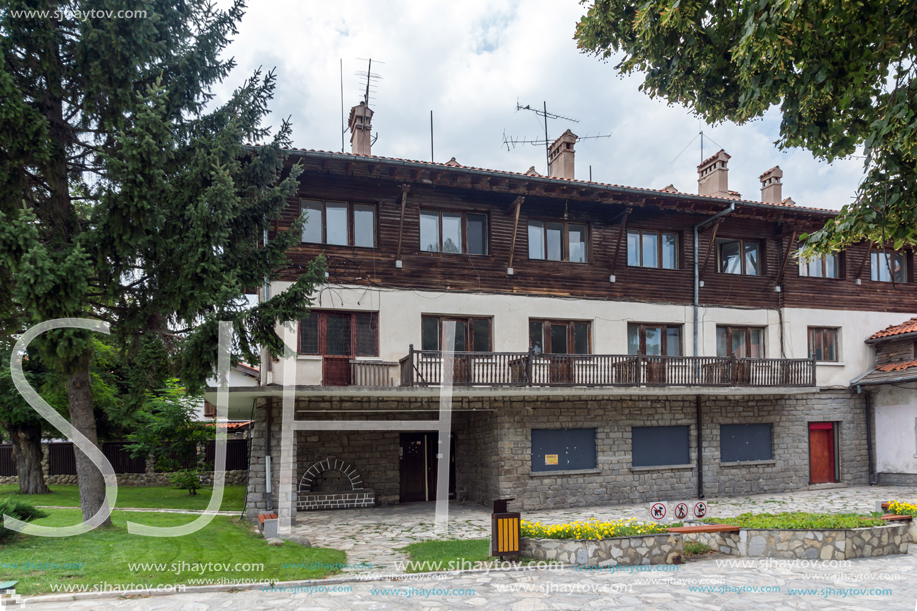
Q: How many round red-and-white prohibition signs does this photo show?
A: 3